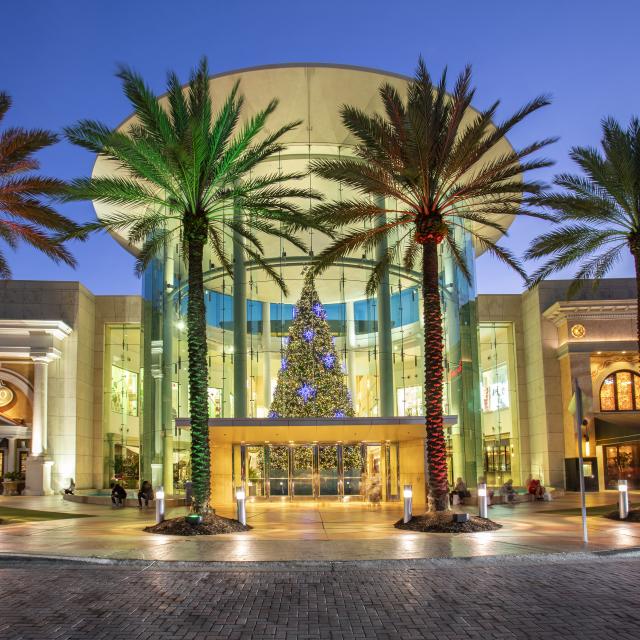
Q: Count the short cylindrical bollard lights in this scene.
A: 5